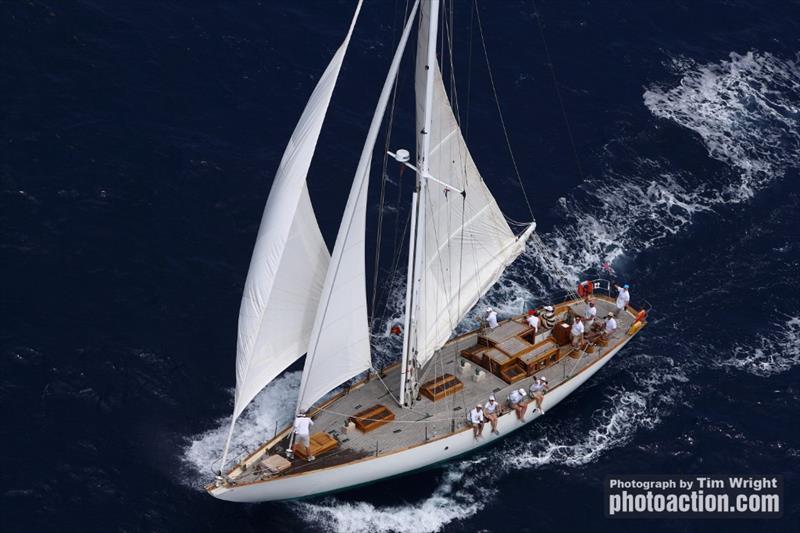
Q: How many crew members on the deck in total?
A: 12